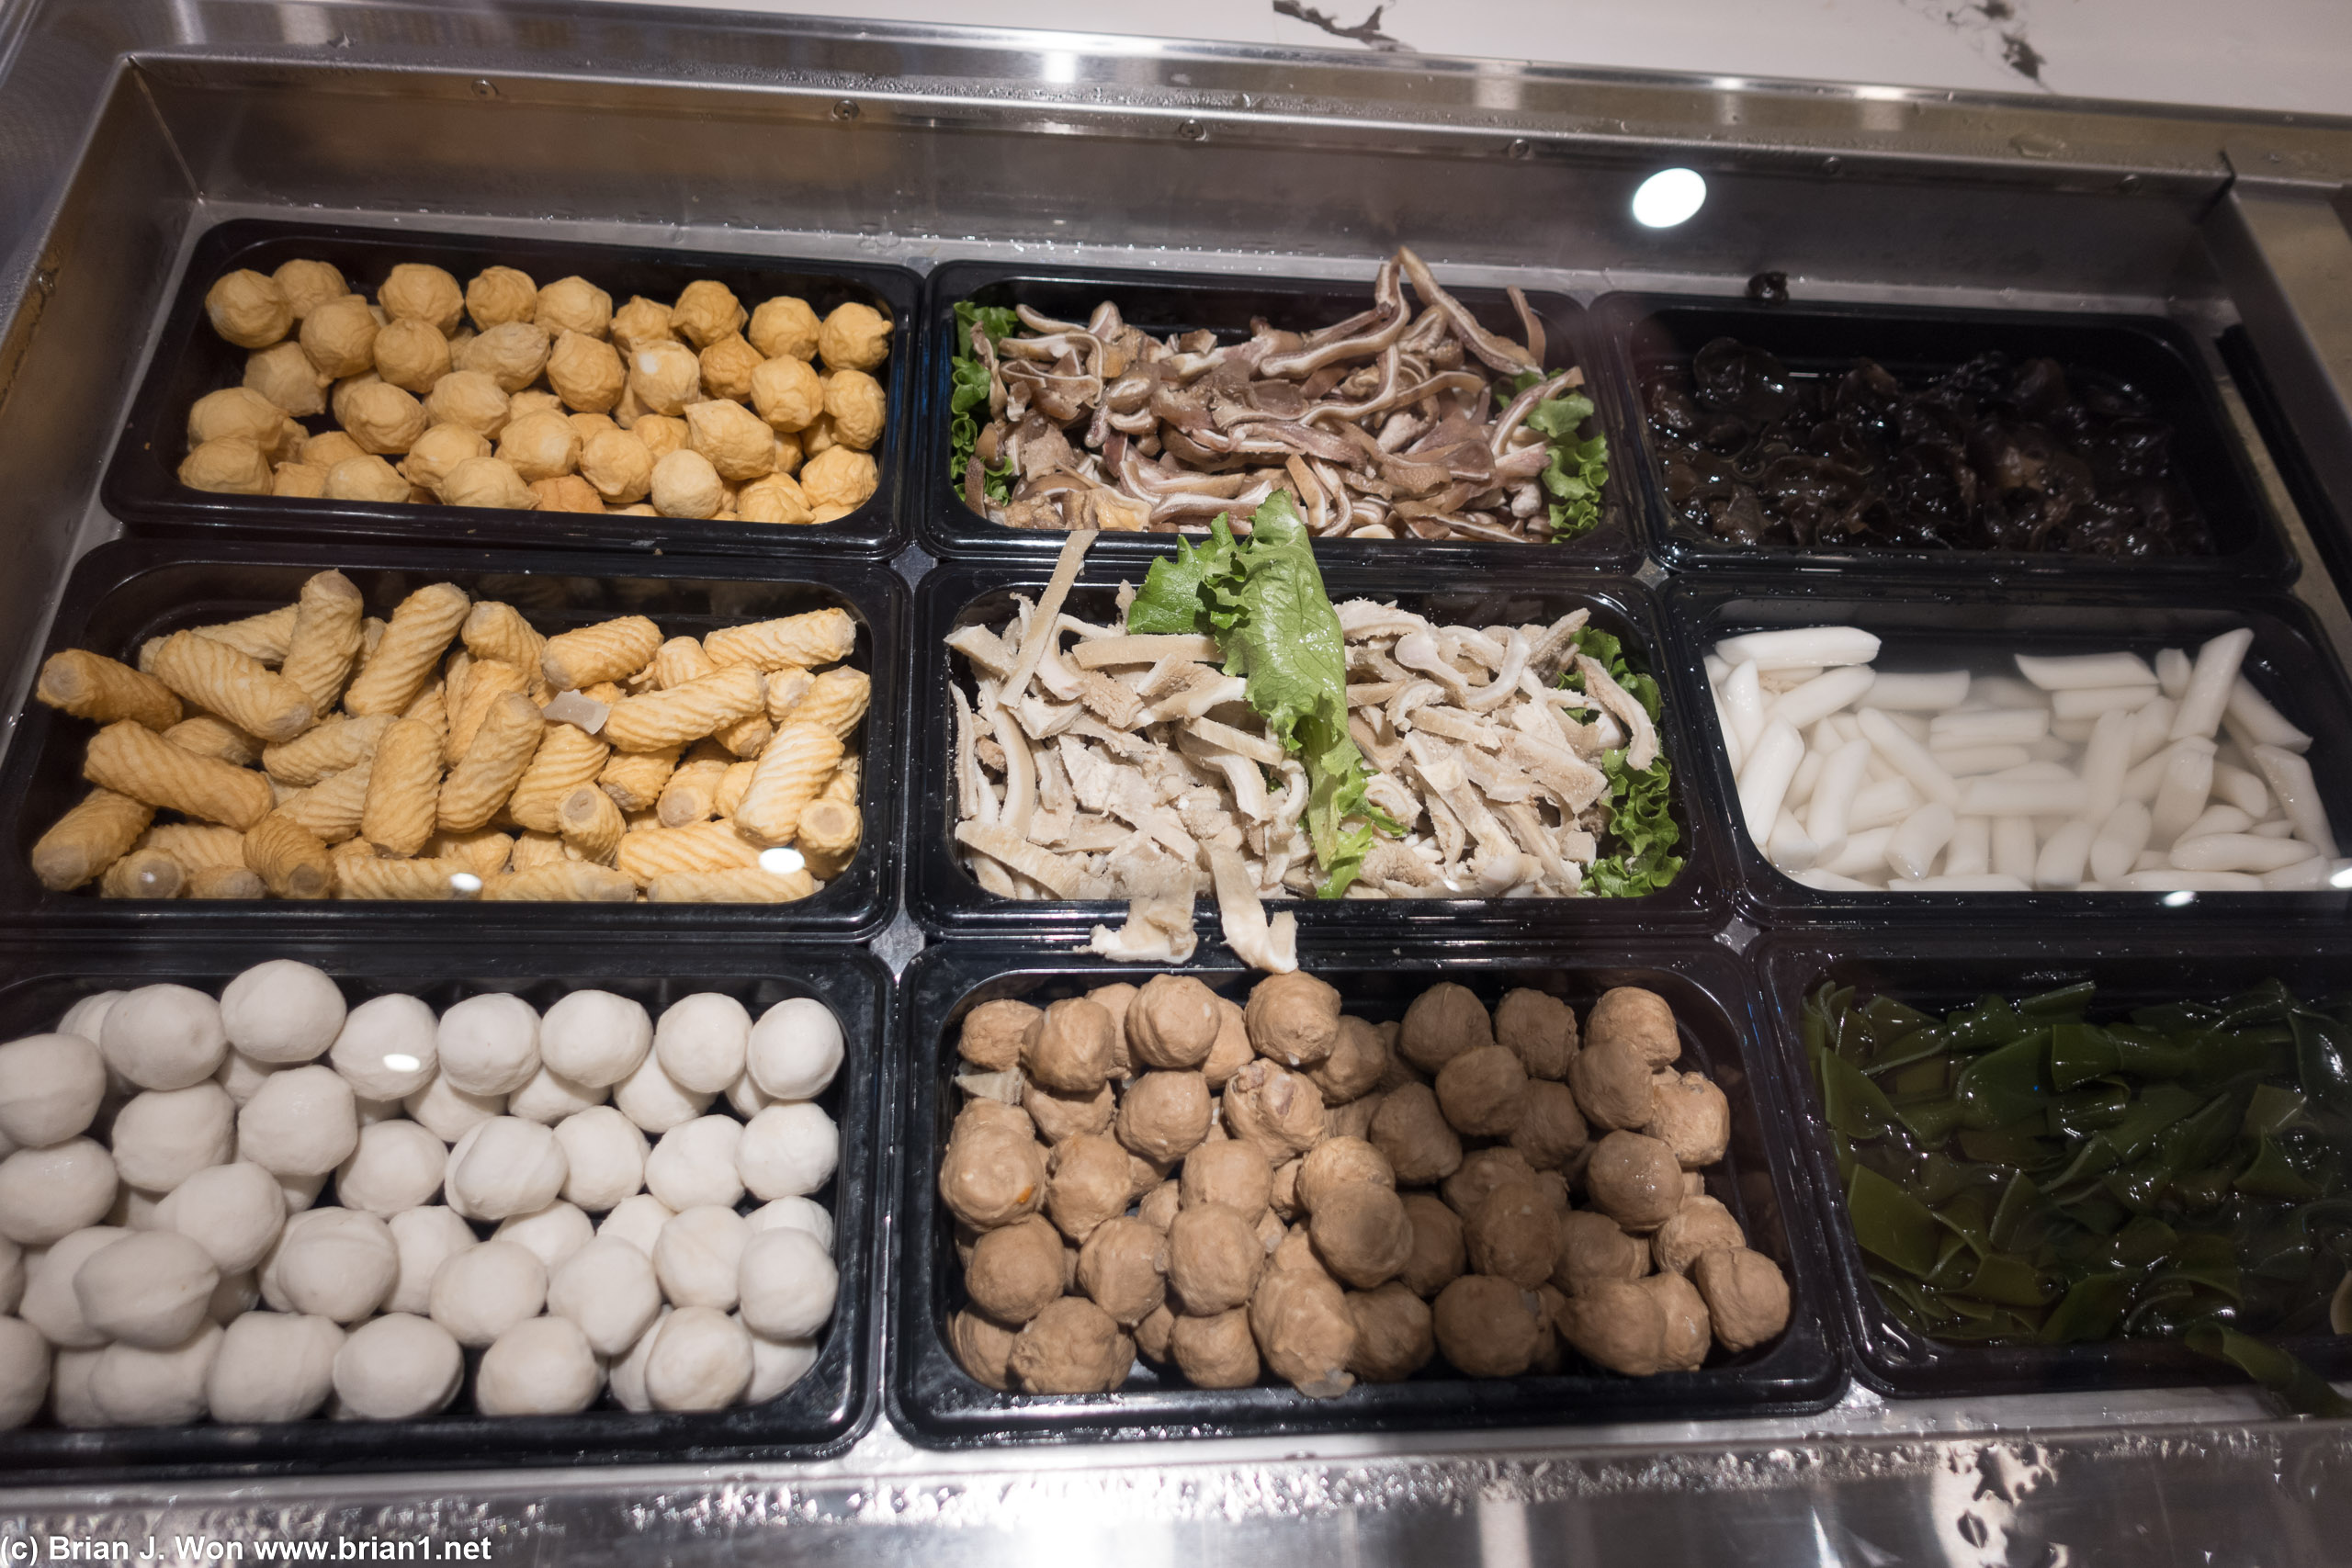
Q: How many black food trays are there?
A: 9